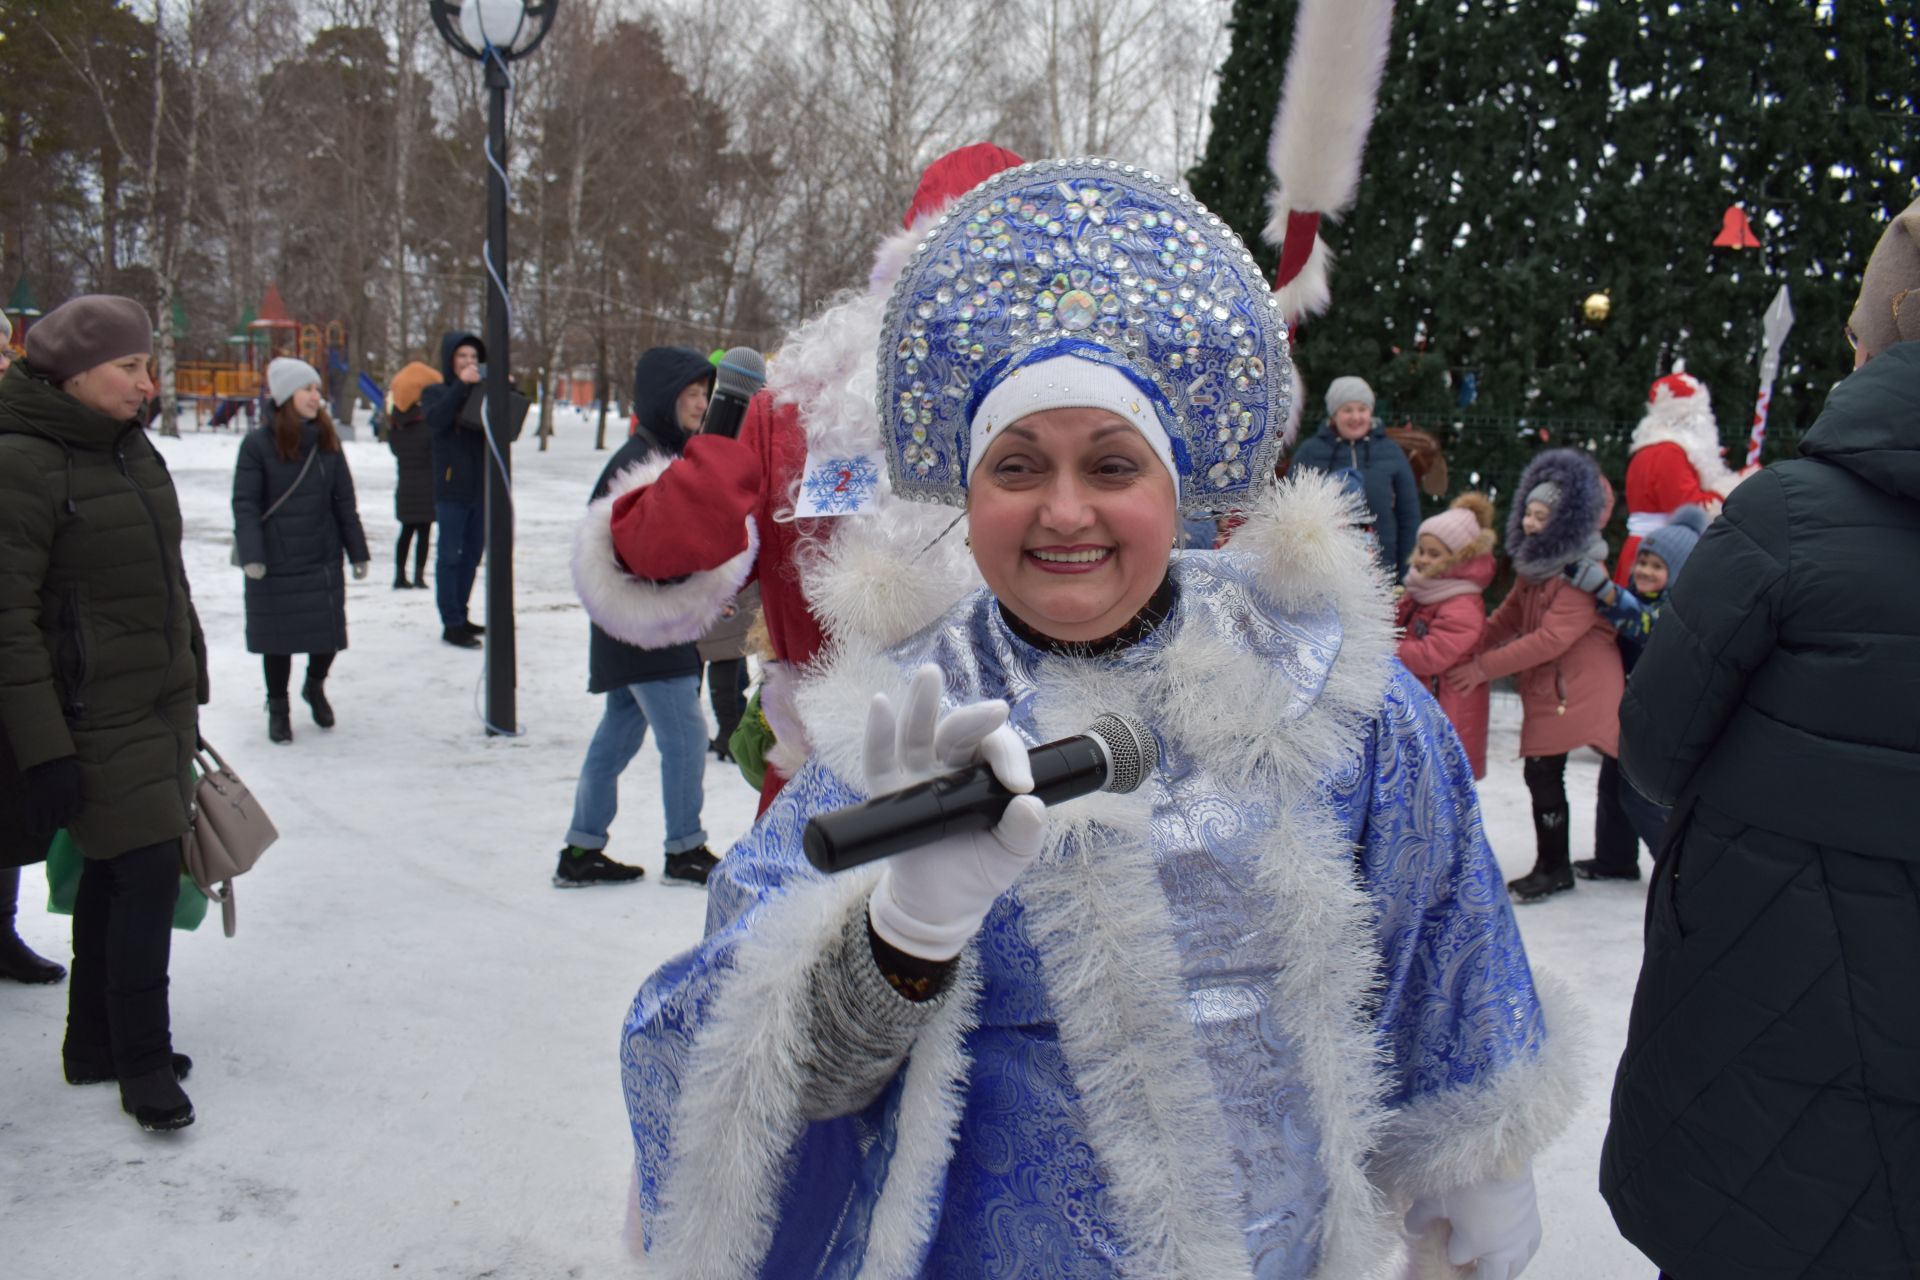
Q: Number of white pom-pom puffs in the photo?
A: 2